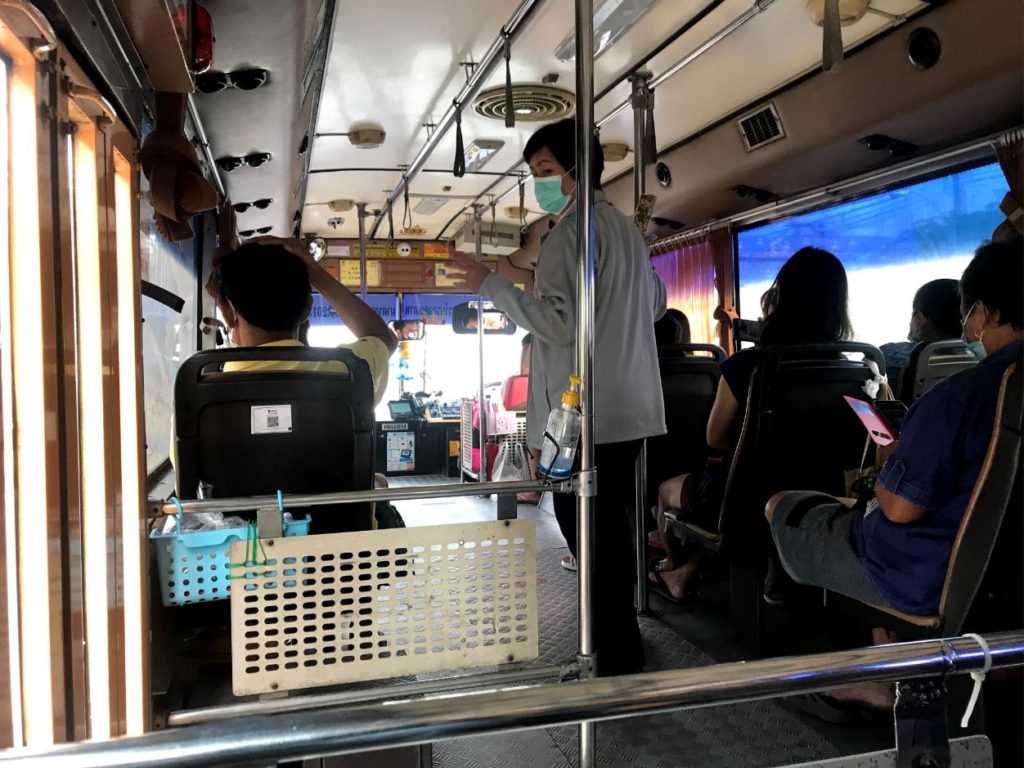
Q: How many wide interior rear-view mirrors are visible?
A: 2